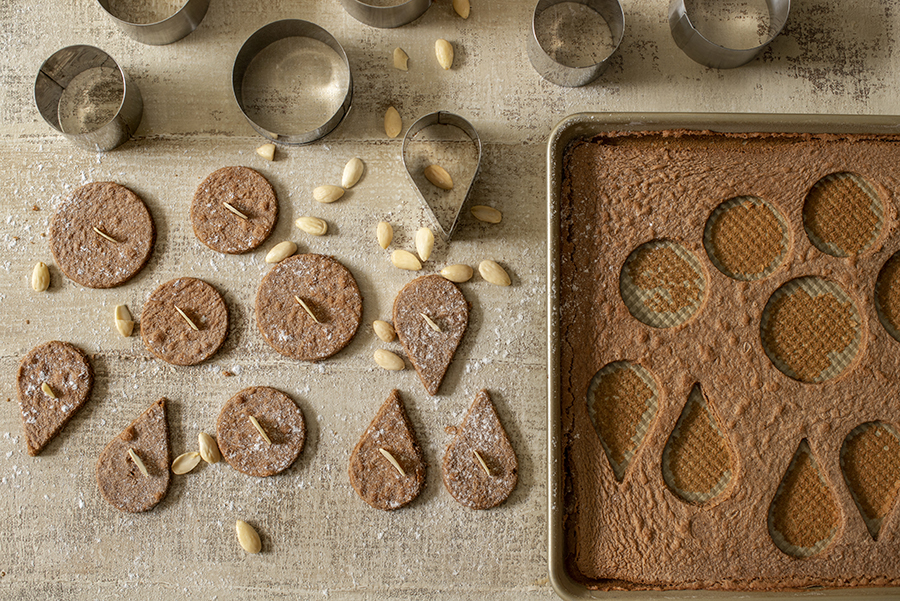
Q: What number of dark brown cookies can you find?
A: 10